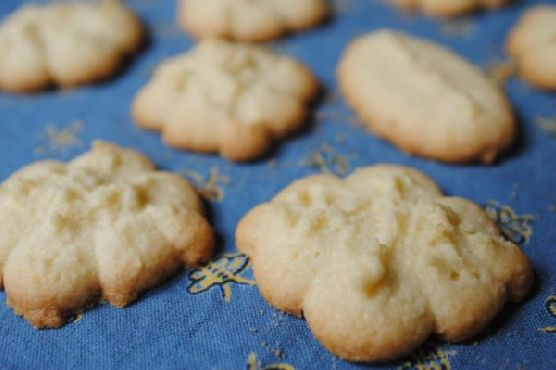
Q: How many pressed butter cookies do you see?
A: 8